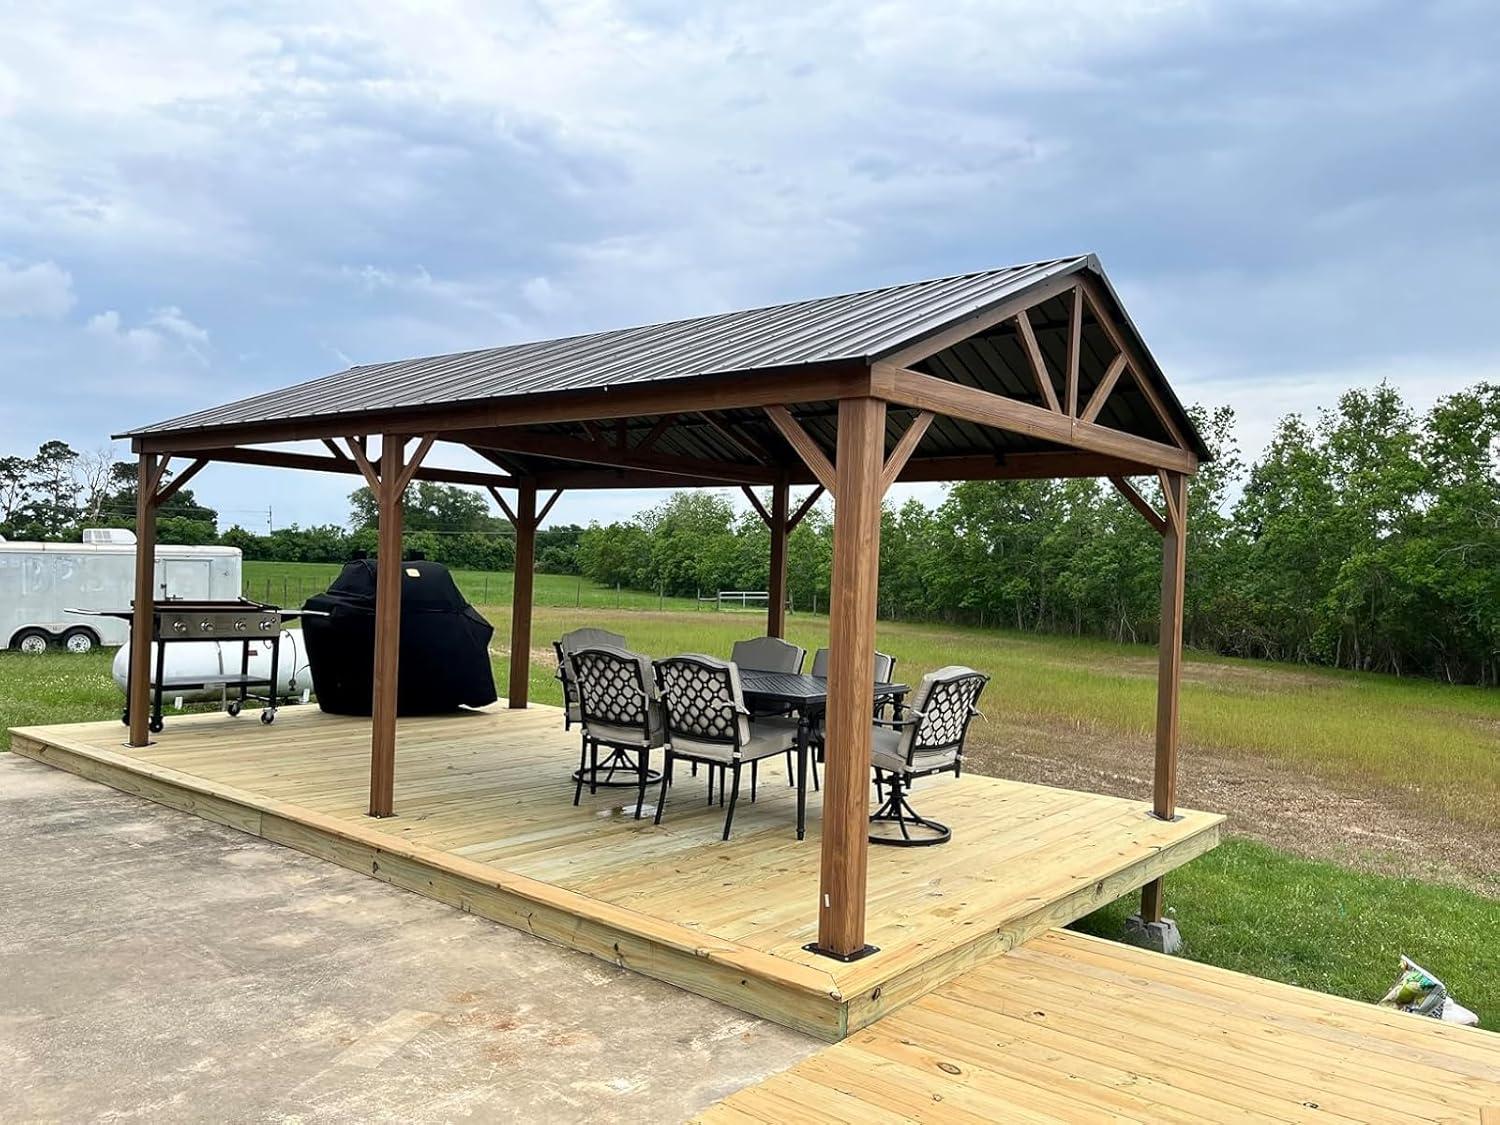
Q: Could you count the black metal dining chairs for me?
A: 6